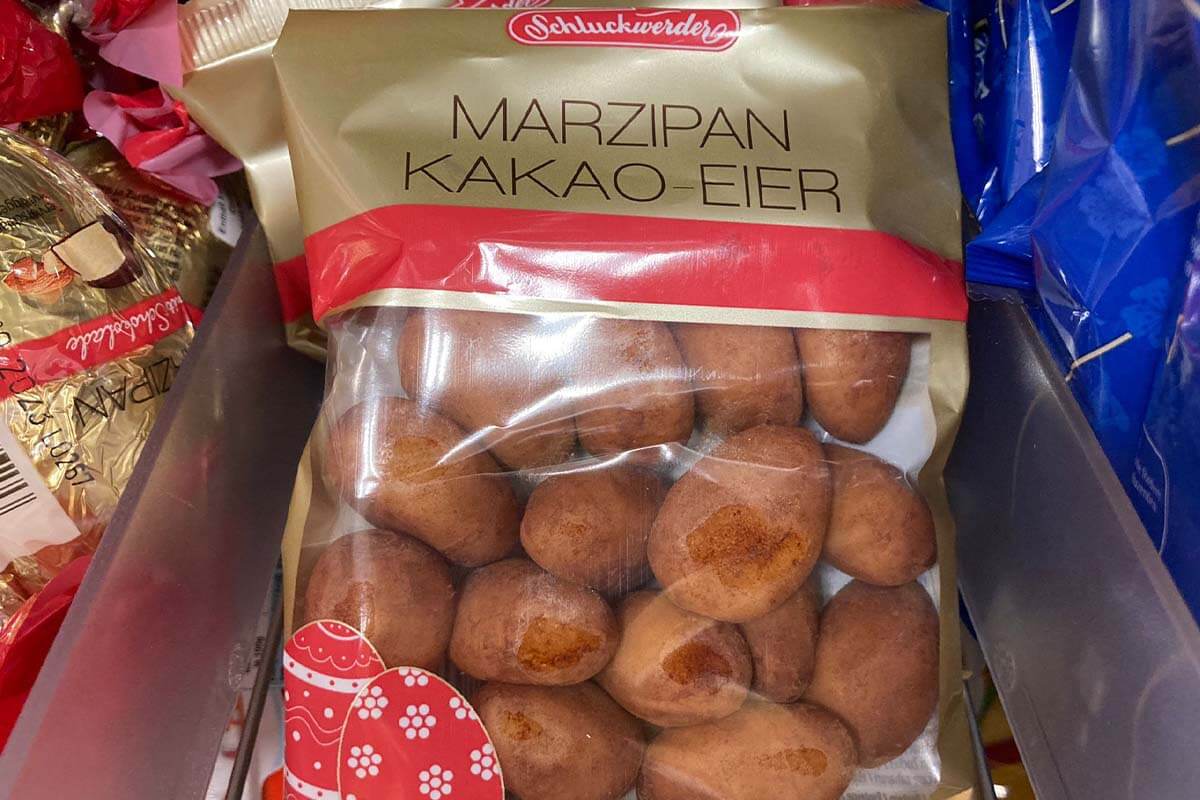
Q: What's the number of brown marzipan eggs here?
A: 15